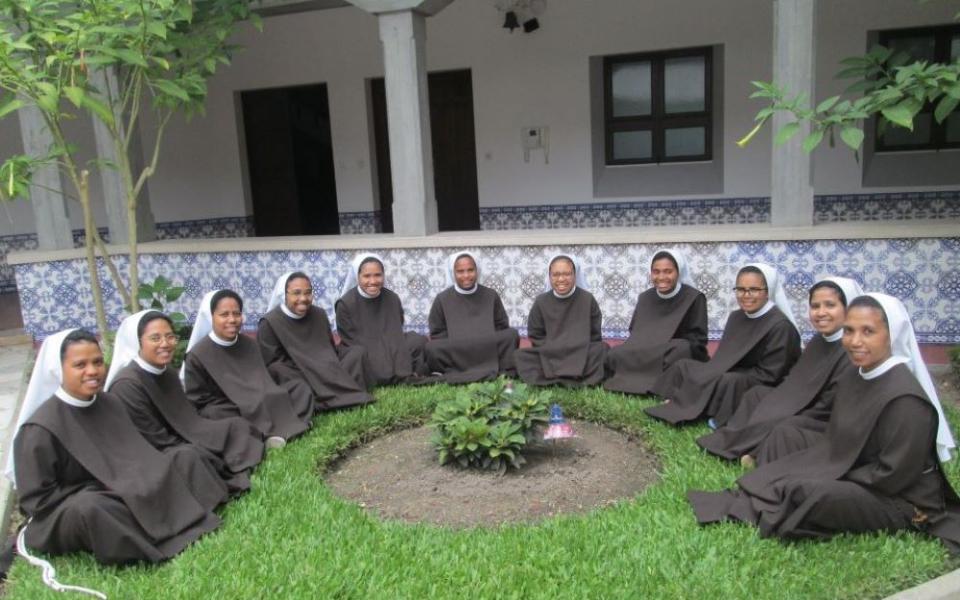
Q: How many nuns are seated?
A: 11